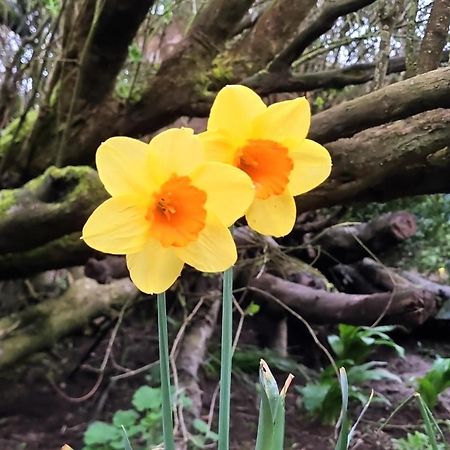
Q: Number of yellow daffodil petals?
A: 11